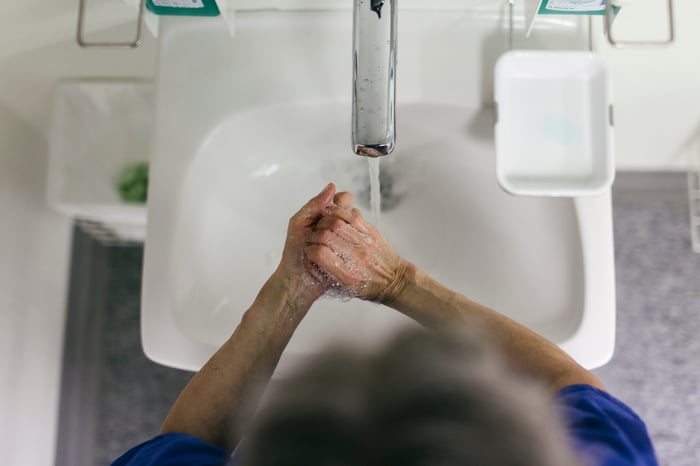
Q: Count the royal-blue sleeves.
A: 2